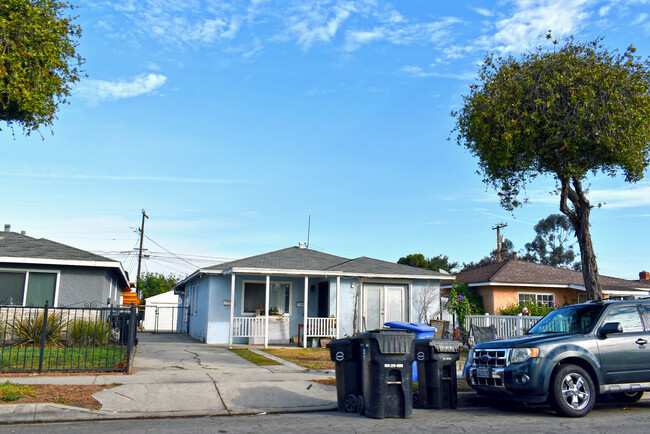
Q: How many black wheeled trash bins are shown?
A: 3